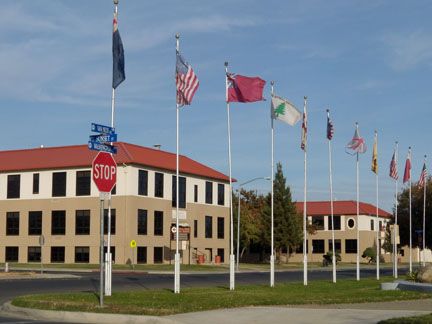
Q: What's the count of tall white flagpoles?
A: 11